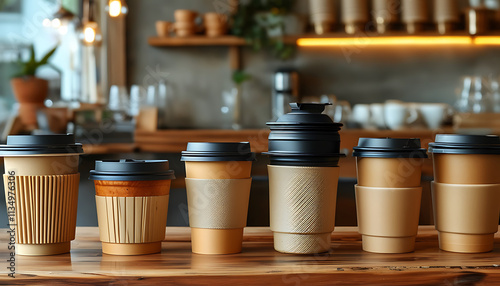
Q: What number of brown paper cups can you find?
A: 6